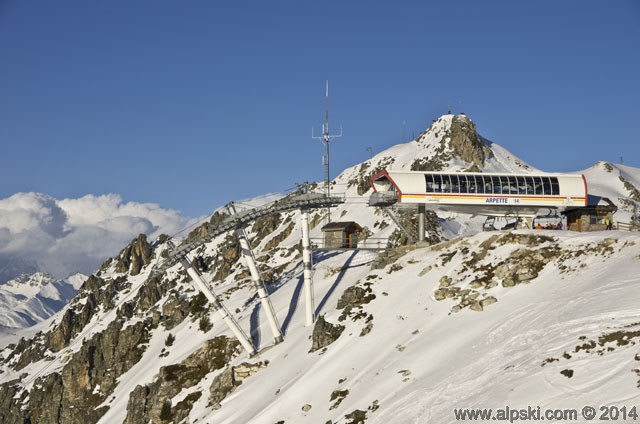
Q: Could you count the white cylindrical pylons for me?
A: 3